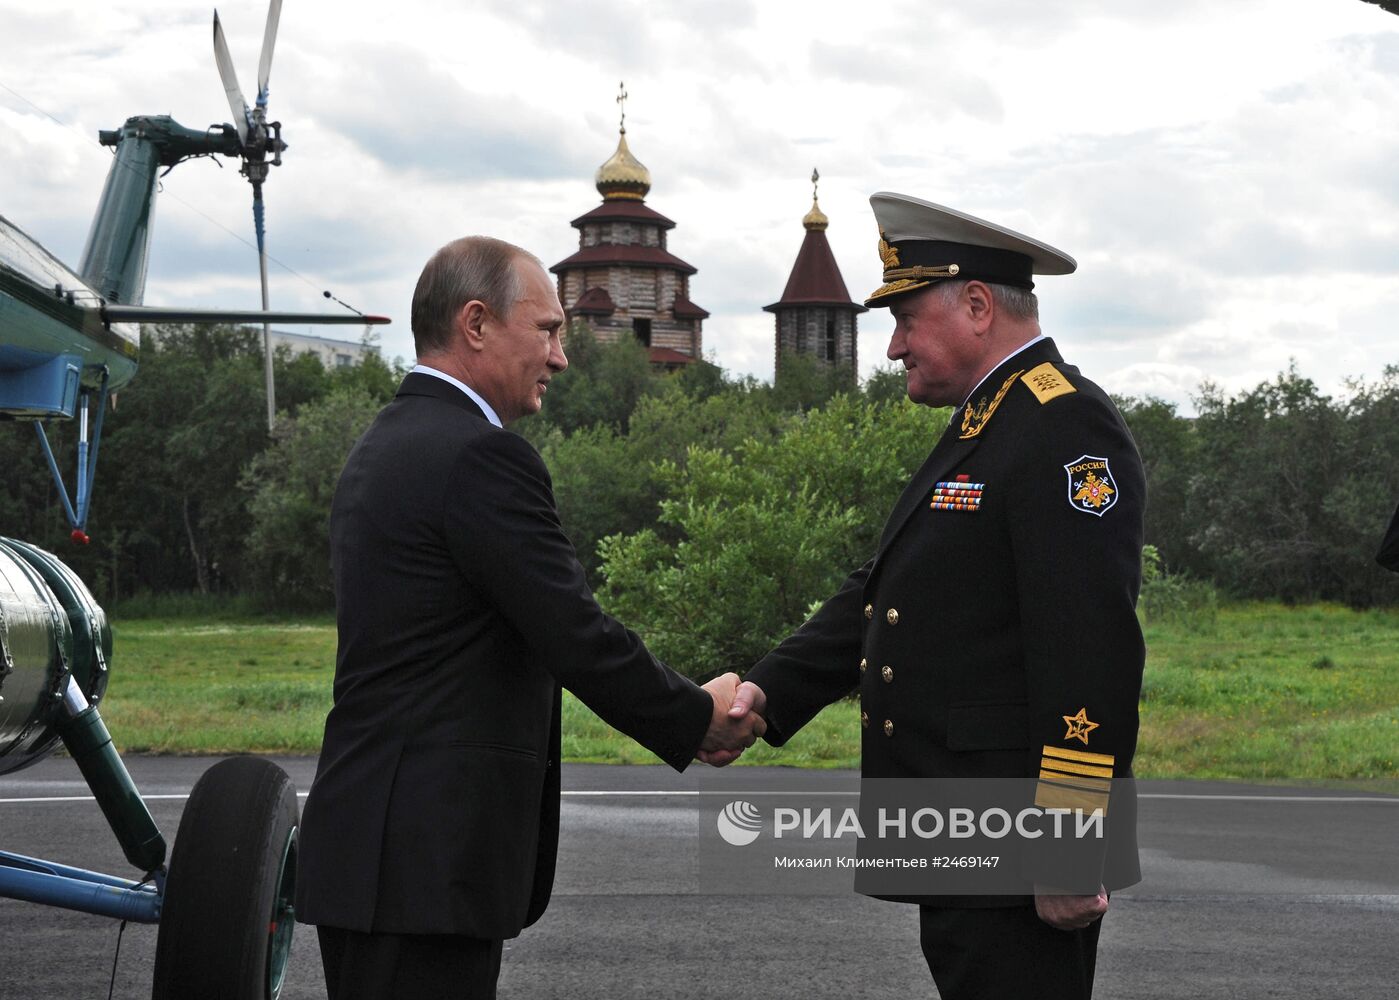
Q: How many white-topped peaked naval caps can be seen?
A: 1